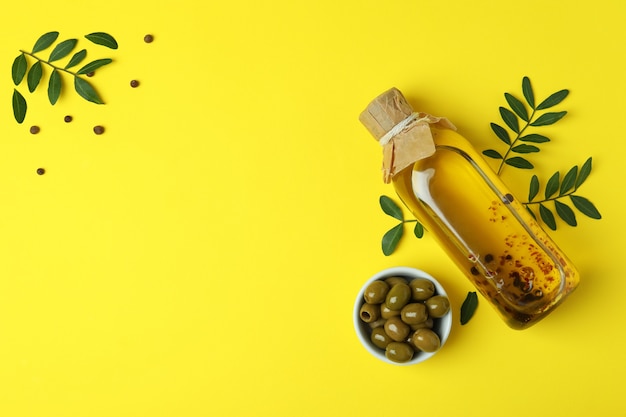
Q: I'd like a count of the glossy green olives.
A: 15